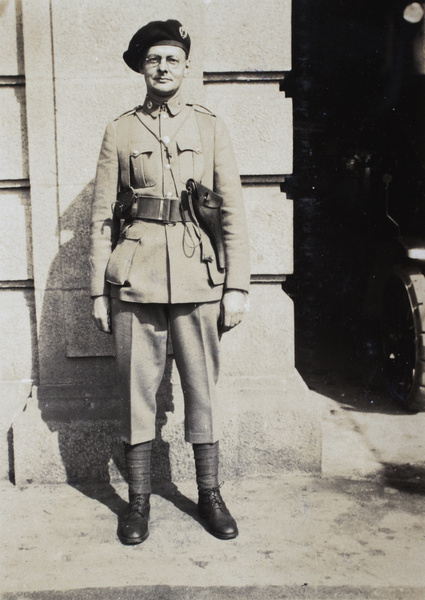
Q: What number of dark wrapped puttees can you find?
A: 2